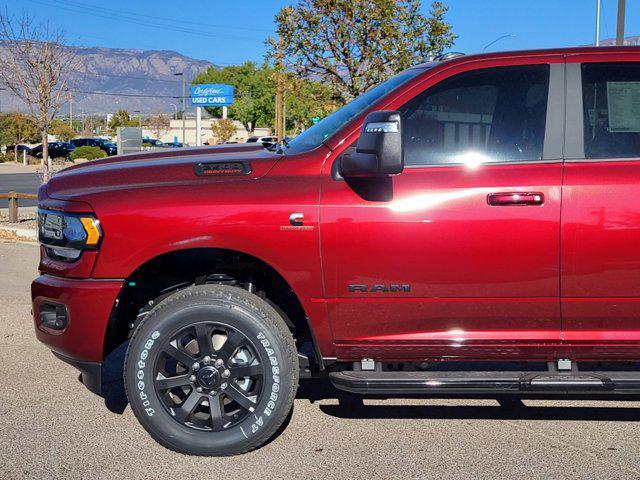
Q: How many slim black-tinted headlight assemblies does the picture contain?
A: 1